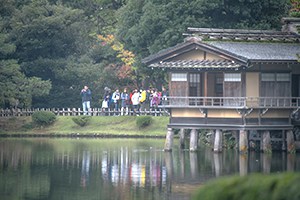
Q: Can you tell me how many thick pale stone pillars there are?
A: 6